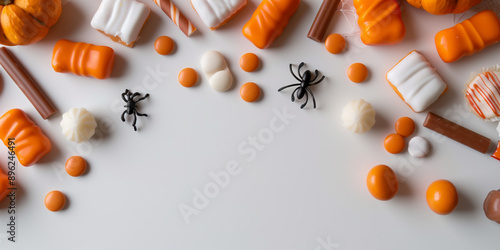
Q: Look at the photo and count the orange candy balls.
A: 12